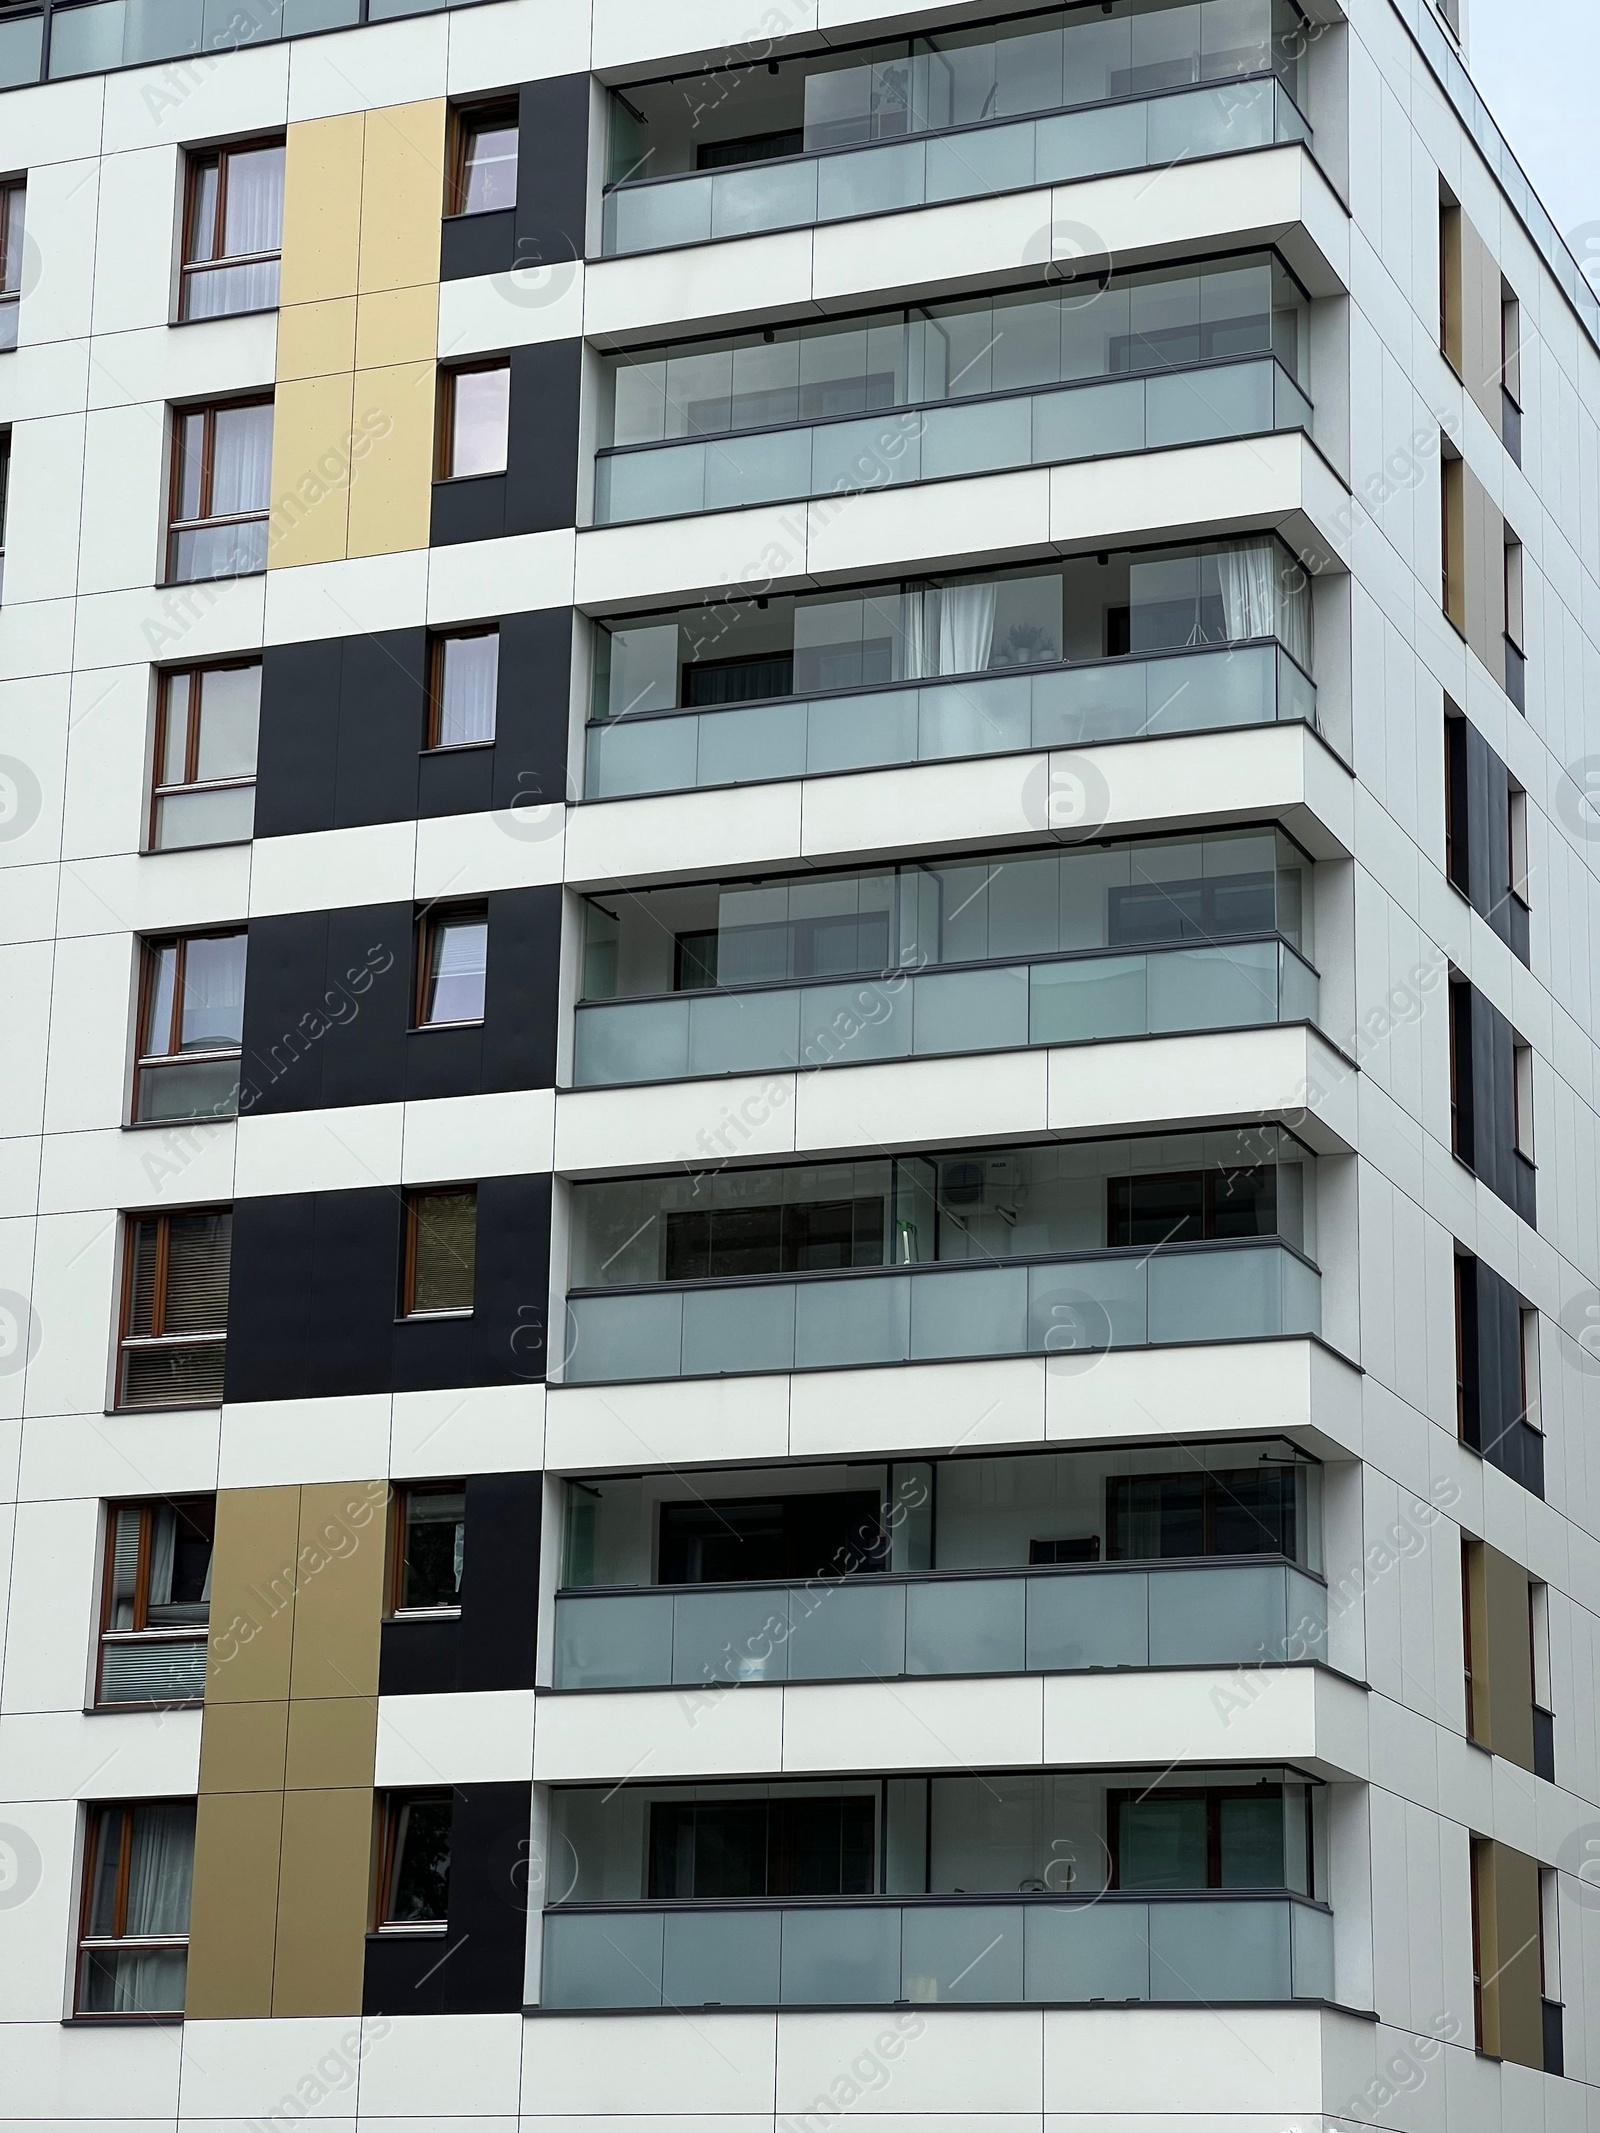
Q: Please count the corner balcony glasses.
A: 7